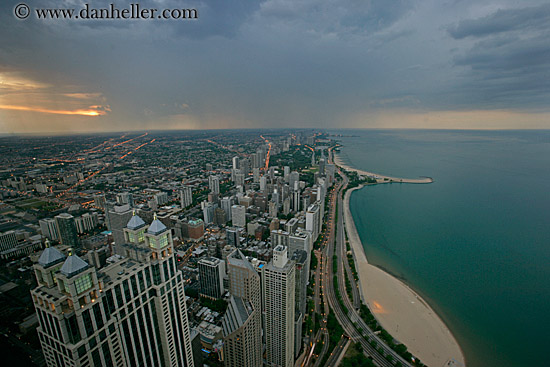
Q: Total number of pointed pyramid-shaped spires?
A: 4